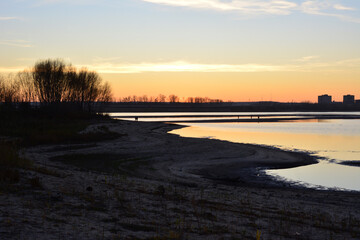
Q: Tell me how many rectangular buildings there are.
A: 2